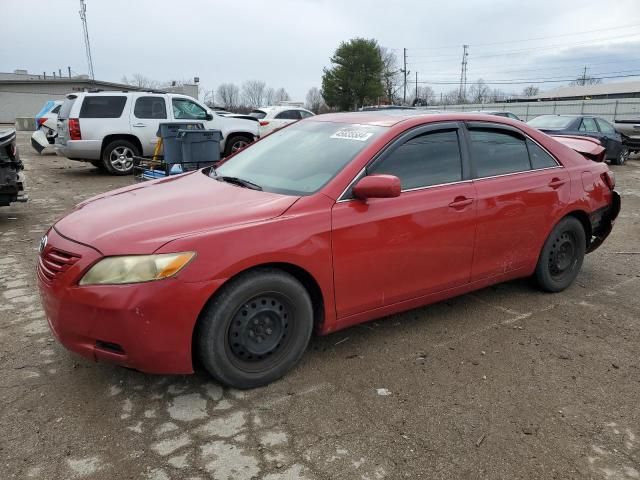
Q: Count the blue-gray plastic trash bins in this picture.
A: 2